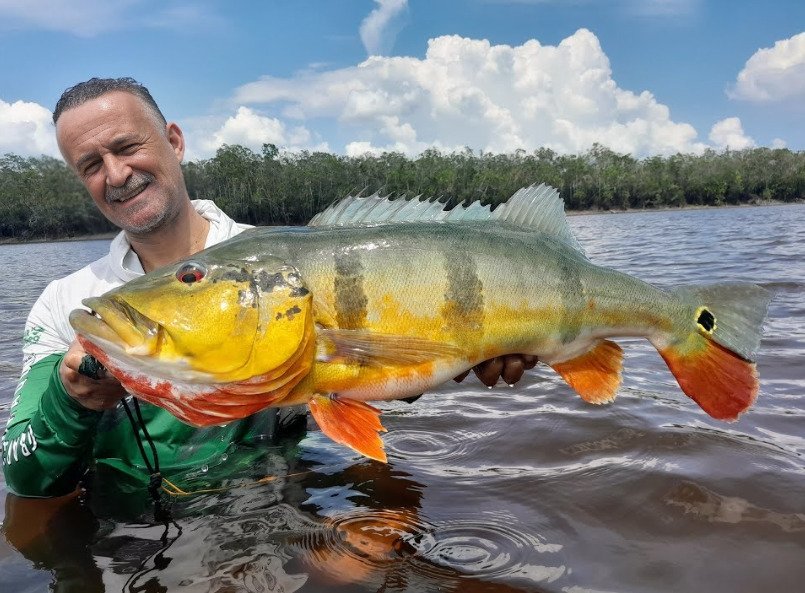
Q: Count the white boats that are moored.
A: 0